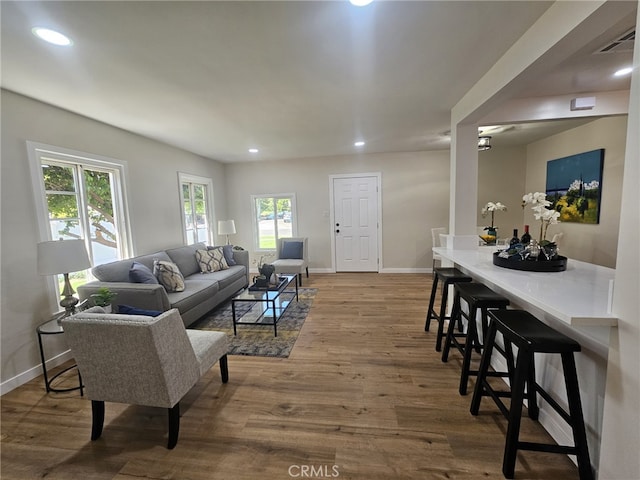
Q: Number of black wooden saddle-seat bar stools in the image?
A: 3